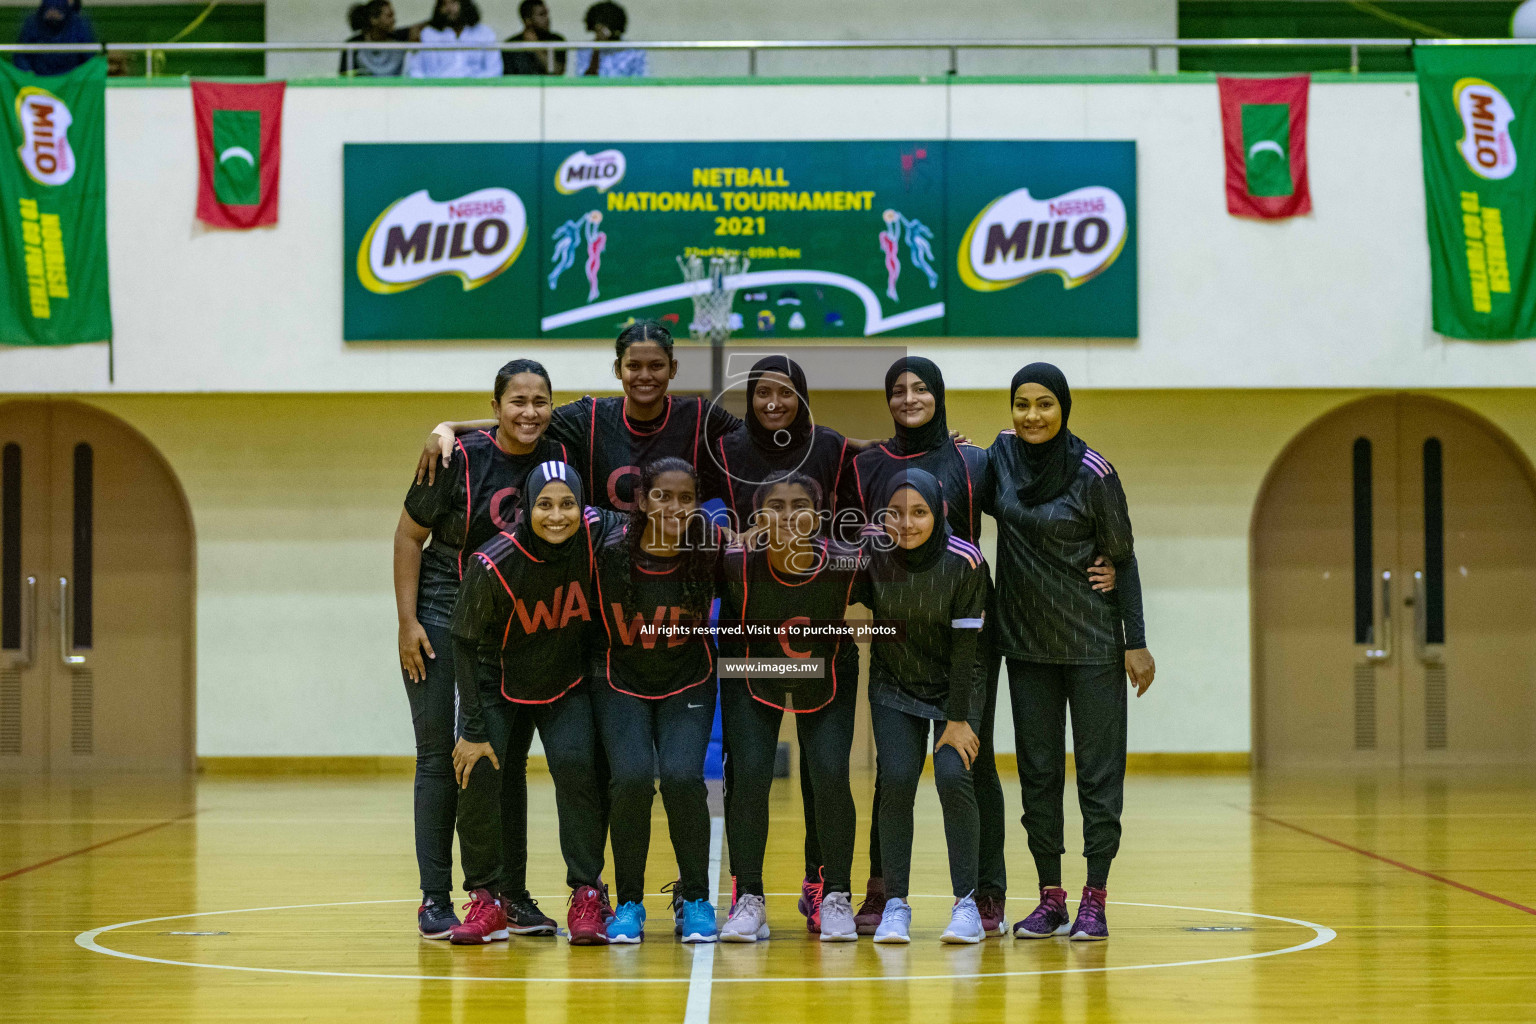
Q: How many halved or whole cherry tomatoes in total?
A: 0